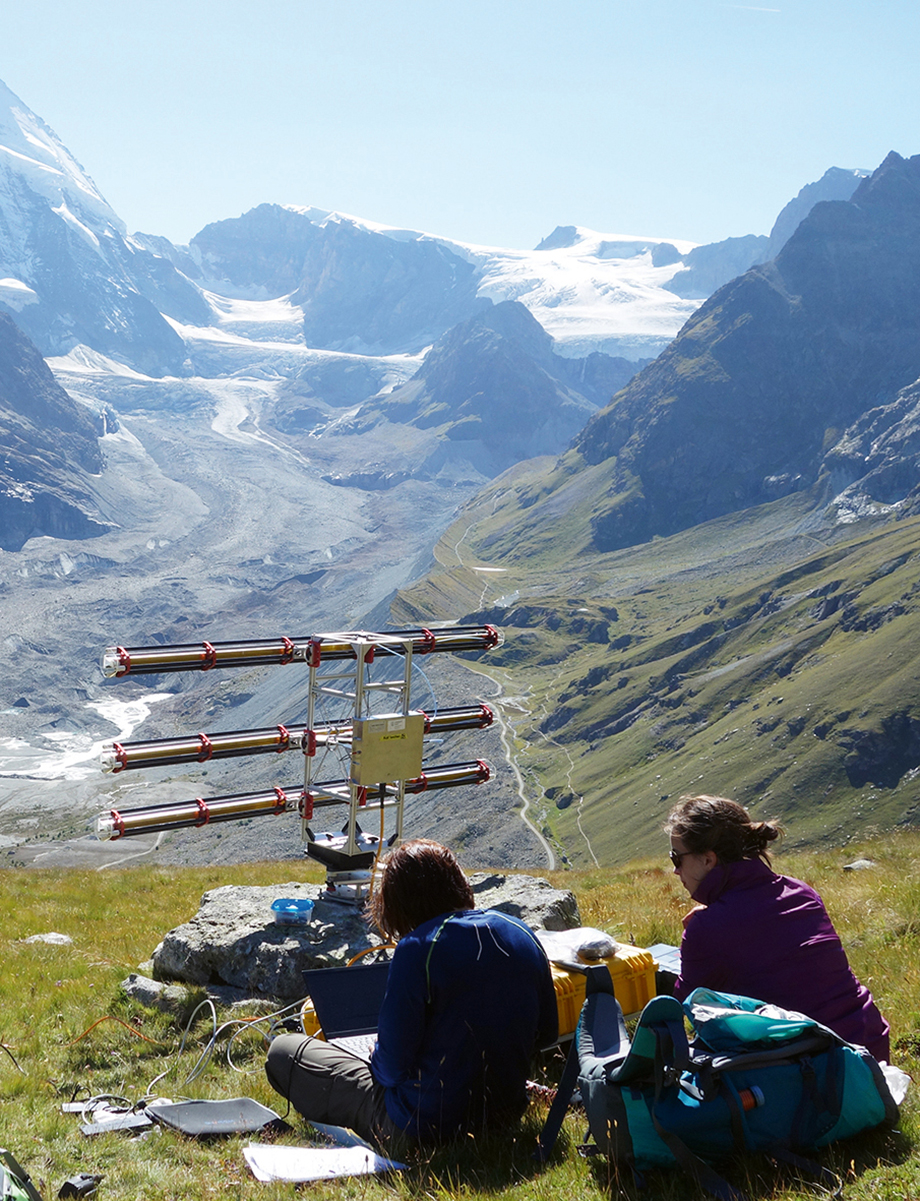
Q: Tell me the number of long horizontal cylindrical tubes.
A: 3